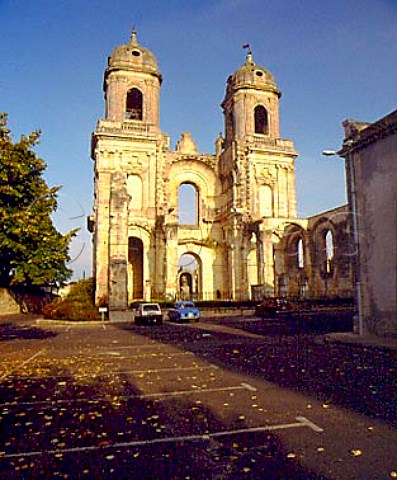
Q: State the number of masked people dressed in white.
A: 0